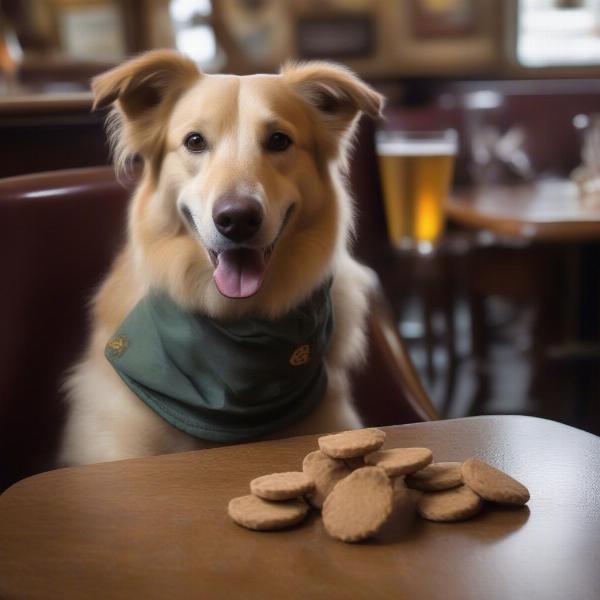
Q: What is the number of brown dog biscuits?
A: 9